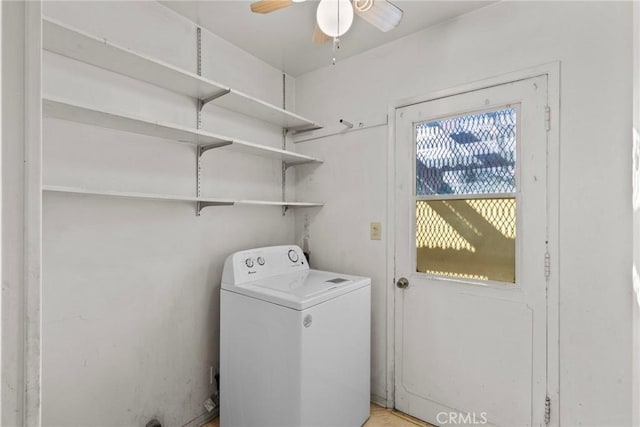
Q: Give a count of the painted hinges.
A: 3